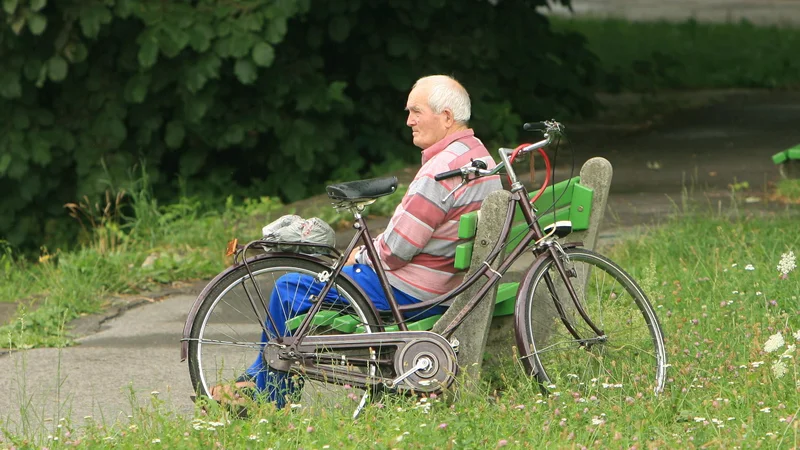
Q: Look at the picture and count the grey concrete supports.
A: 2